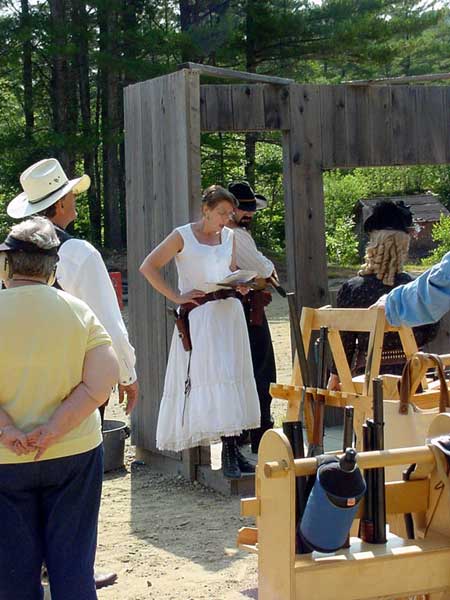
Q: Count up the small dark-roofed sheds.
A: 1